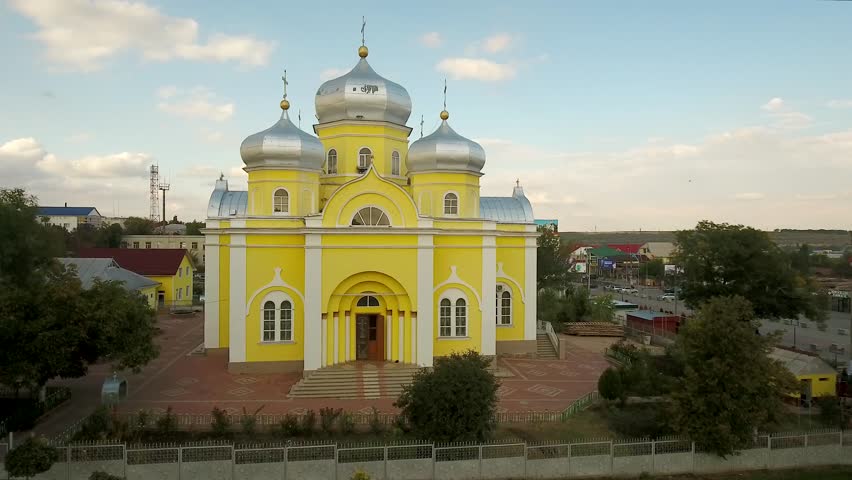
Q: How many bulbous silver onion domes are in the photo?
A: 3